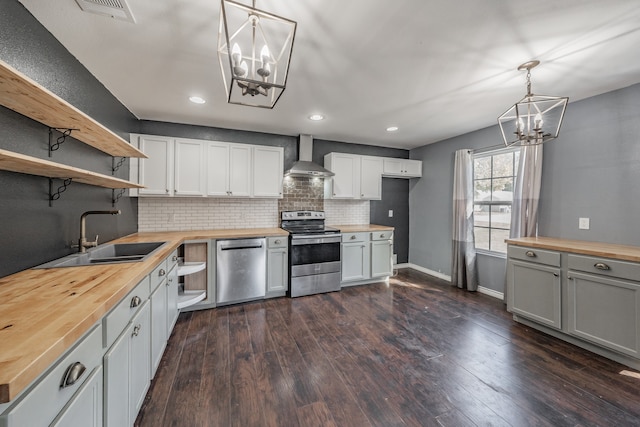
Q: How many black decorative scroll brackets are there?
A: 4